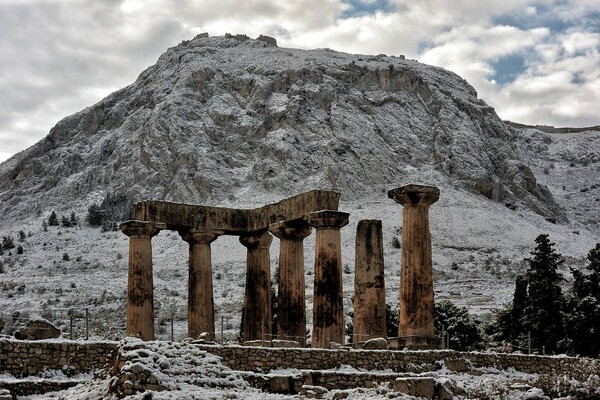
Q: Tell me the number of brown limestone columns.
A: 7